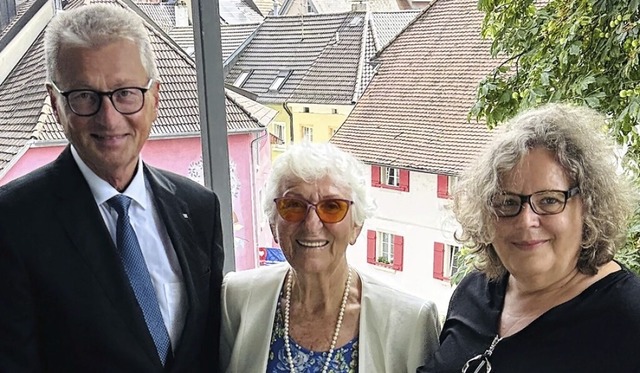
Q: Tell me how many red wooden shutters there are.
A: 6